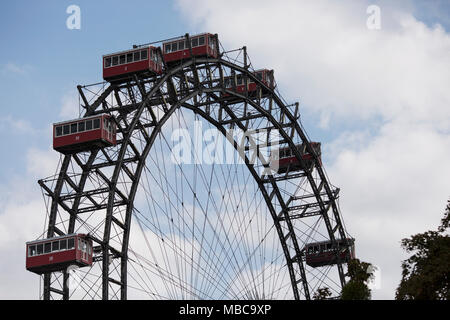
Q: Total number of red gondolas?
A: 7